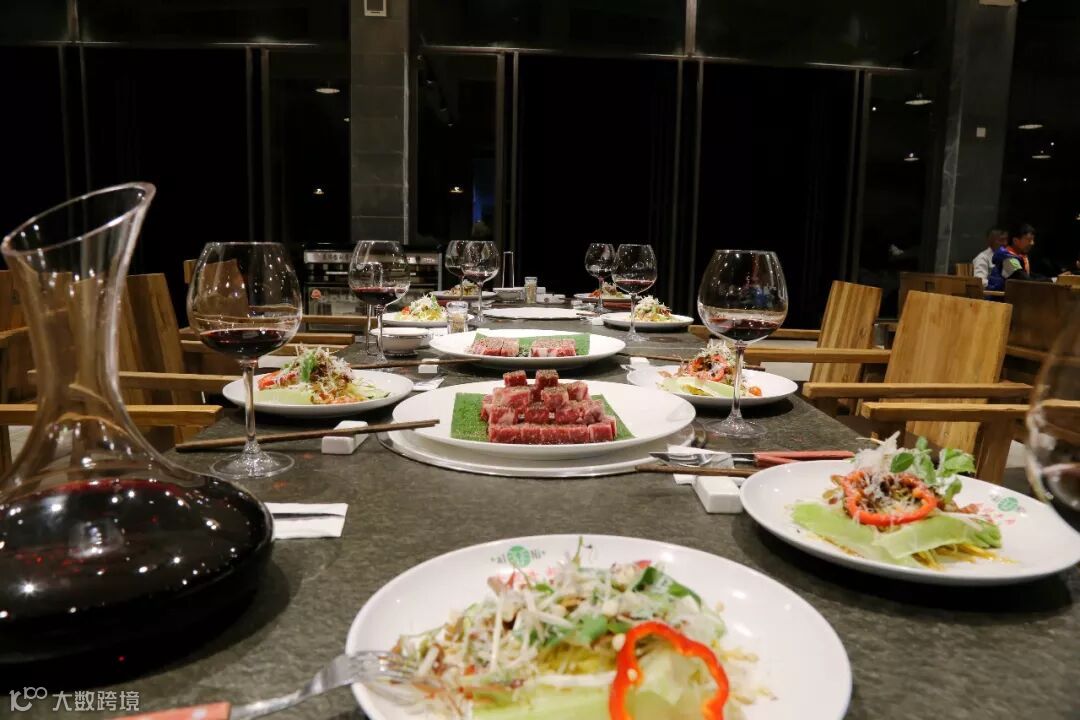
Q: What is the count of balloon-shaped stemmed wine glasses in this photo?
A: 8